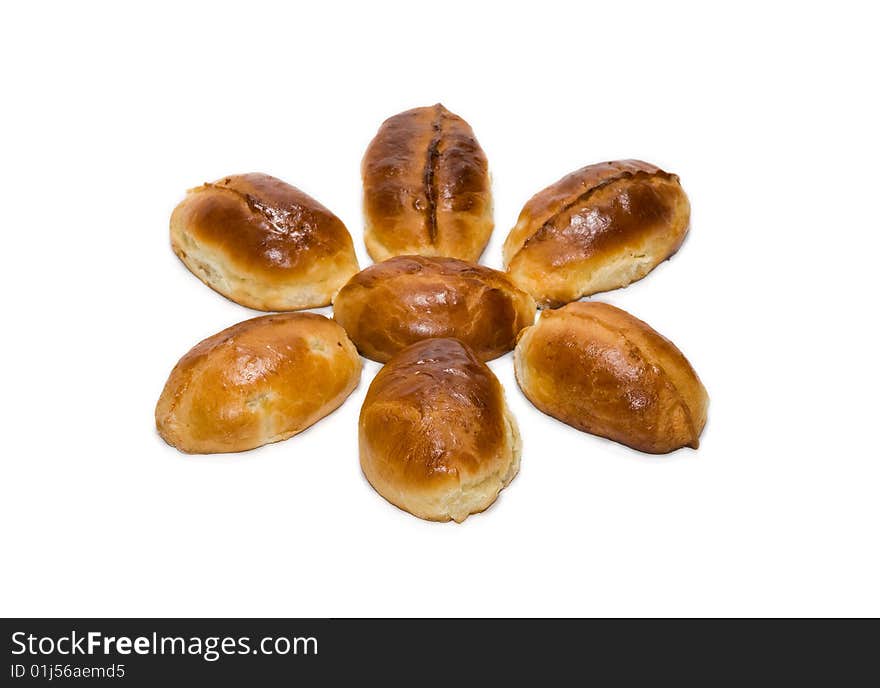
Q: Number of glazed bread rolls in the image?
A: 7